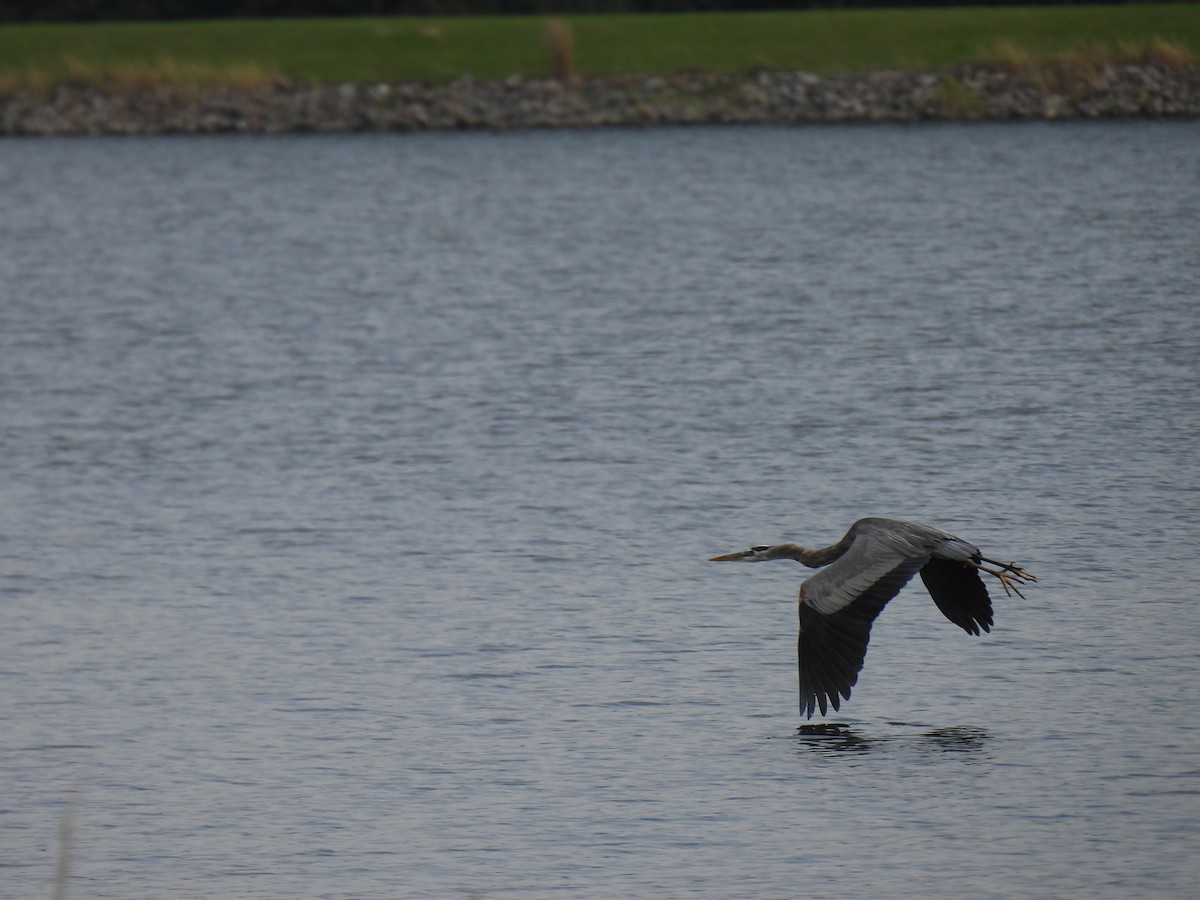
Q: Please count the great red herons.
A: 0